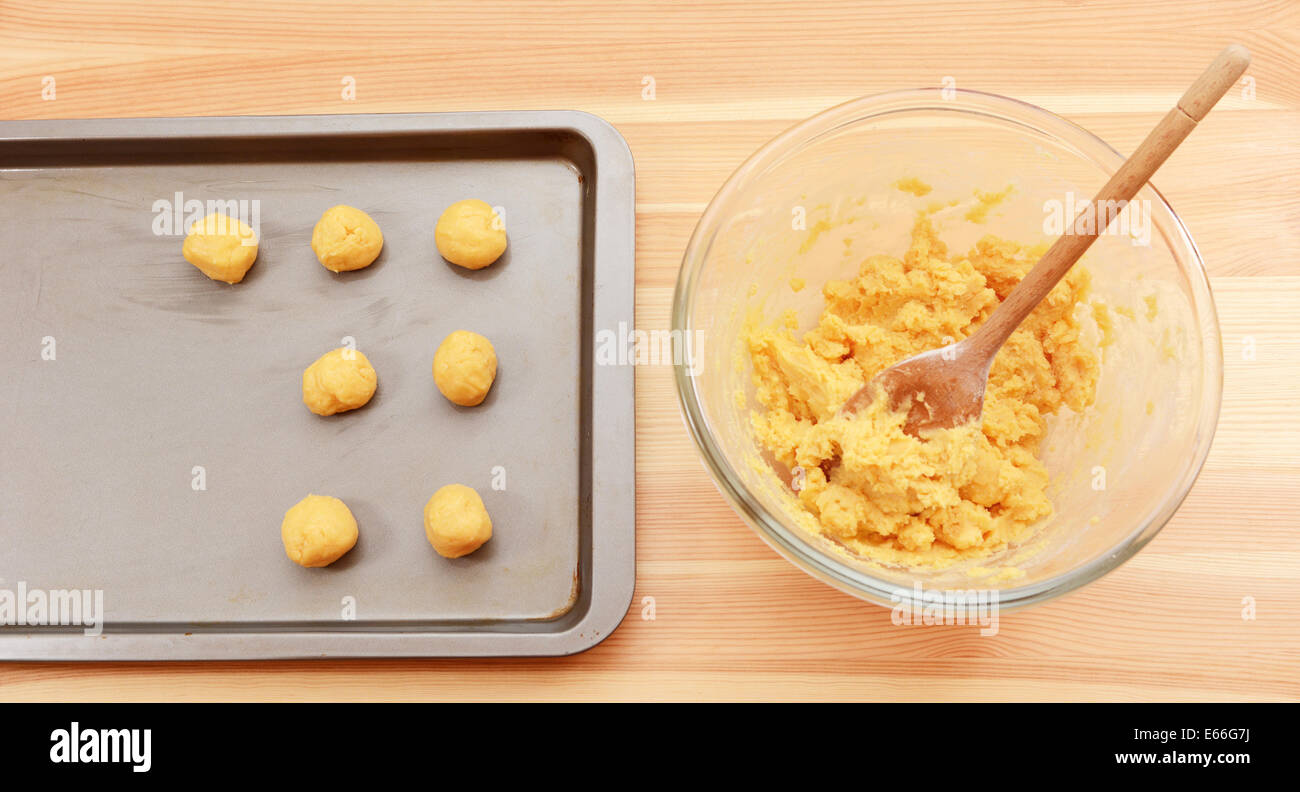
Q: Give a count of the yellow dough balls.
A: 7